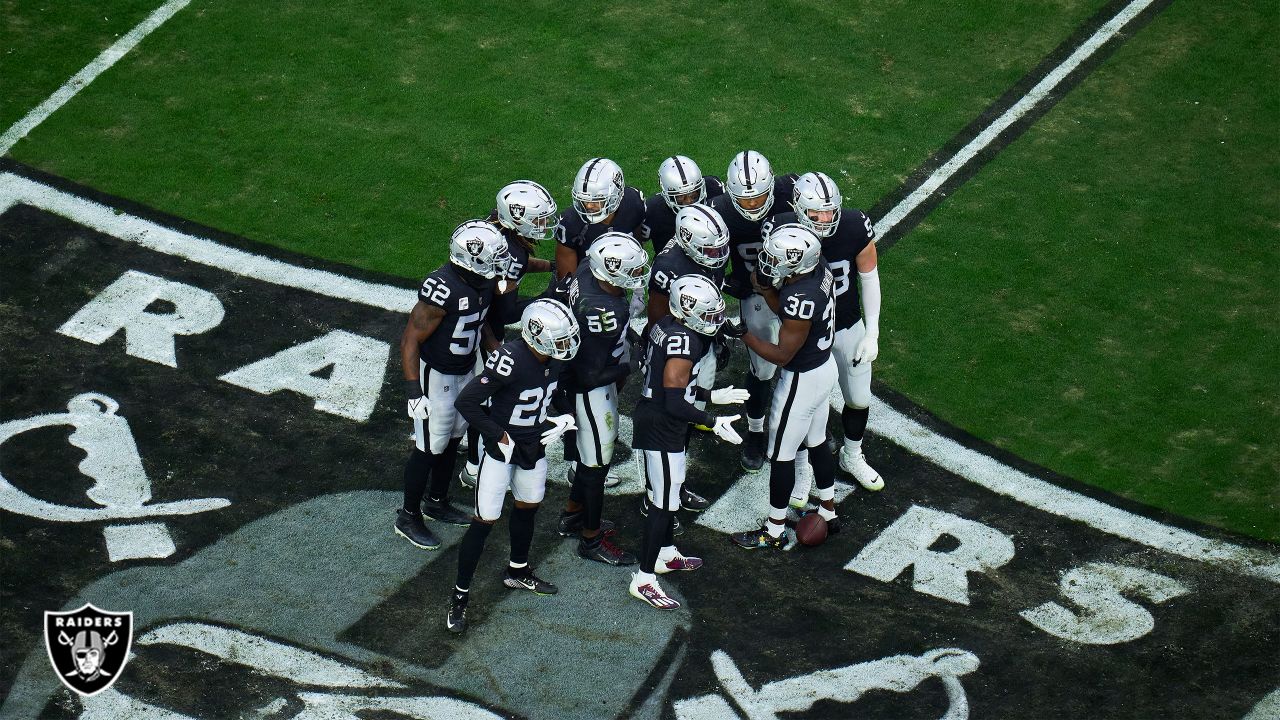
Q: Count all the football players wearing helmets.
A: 11